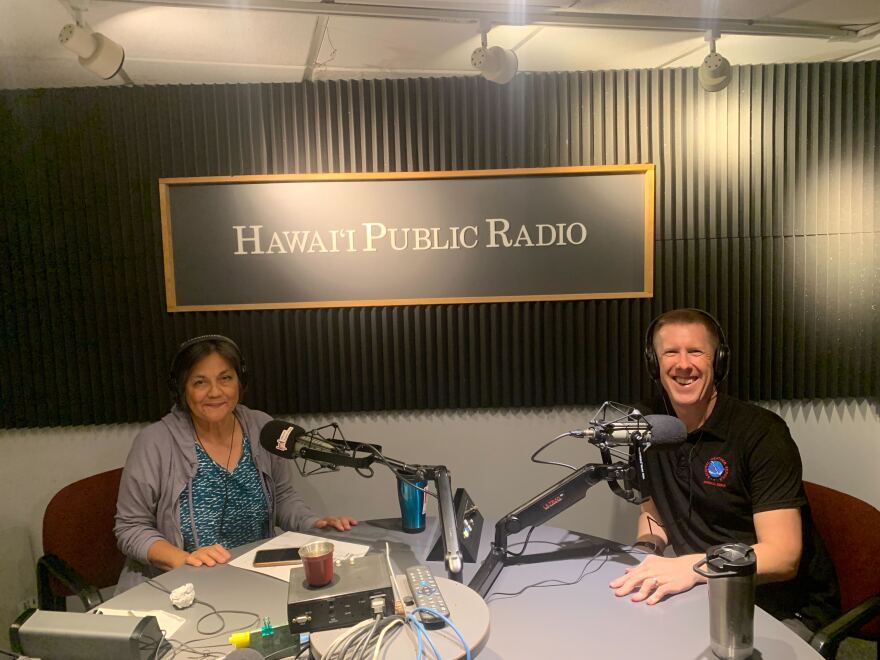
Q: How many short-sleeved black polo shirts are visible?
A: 1